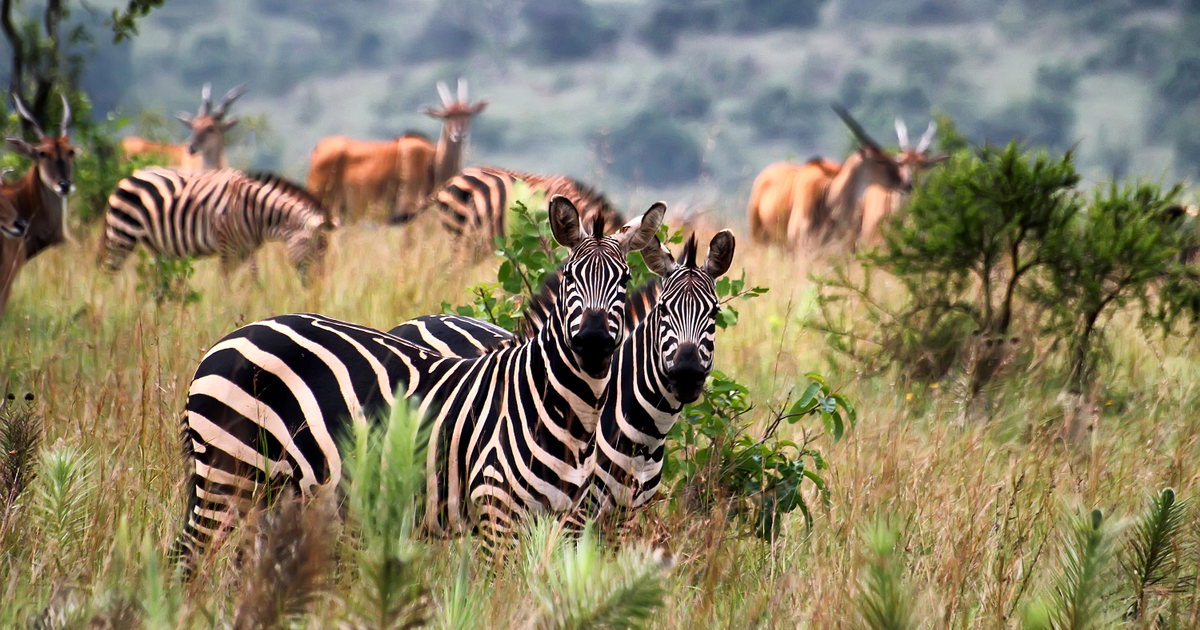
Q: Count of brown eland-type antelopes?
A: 6